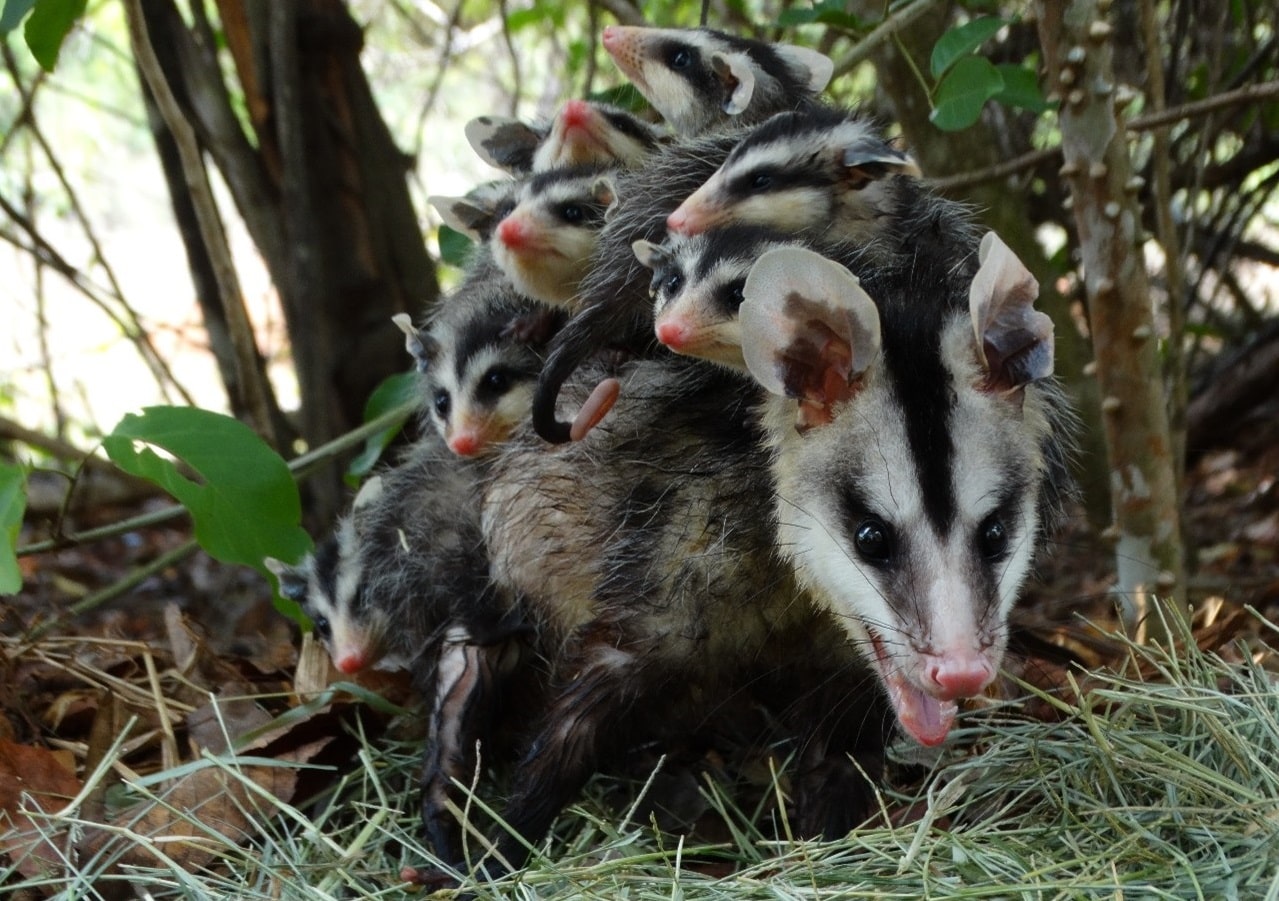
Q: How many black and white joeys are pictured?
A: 7